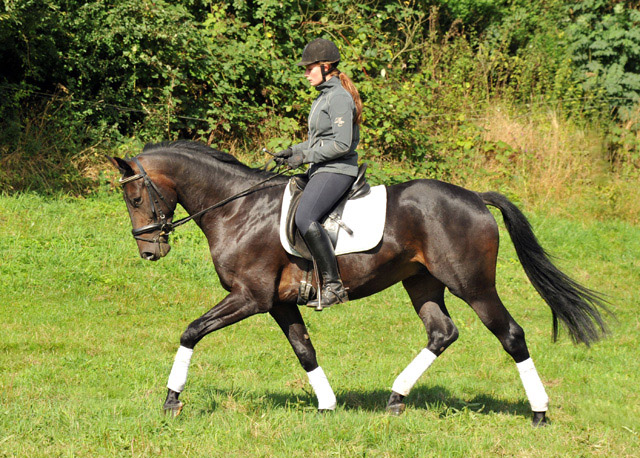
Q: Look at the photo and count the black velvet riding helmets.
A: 1